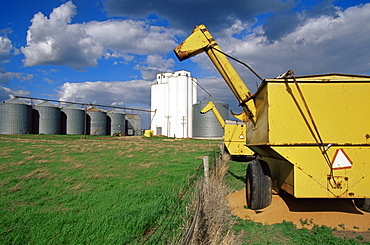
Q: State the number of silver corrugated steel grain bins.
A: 6